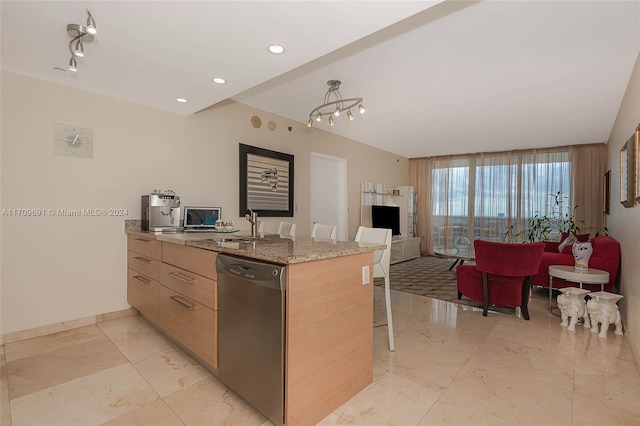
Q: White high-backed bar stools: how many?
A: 4